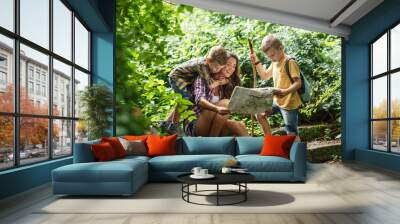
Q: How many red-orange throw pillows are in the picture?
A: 5